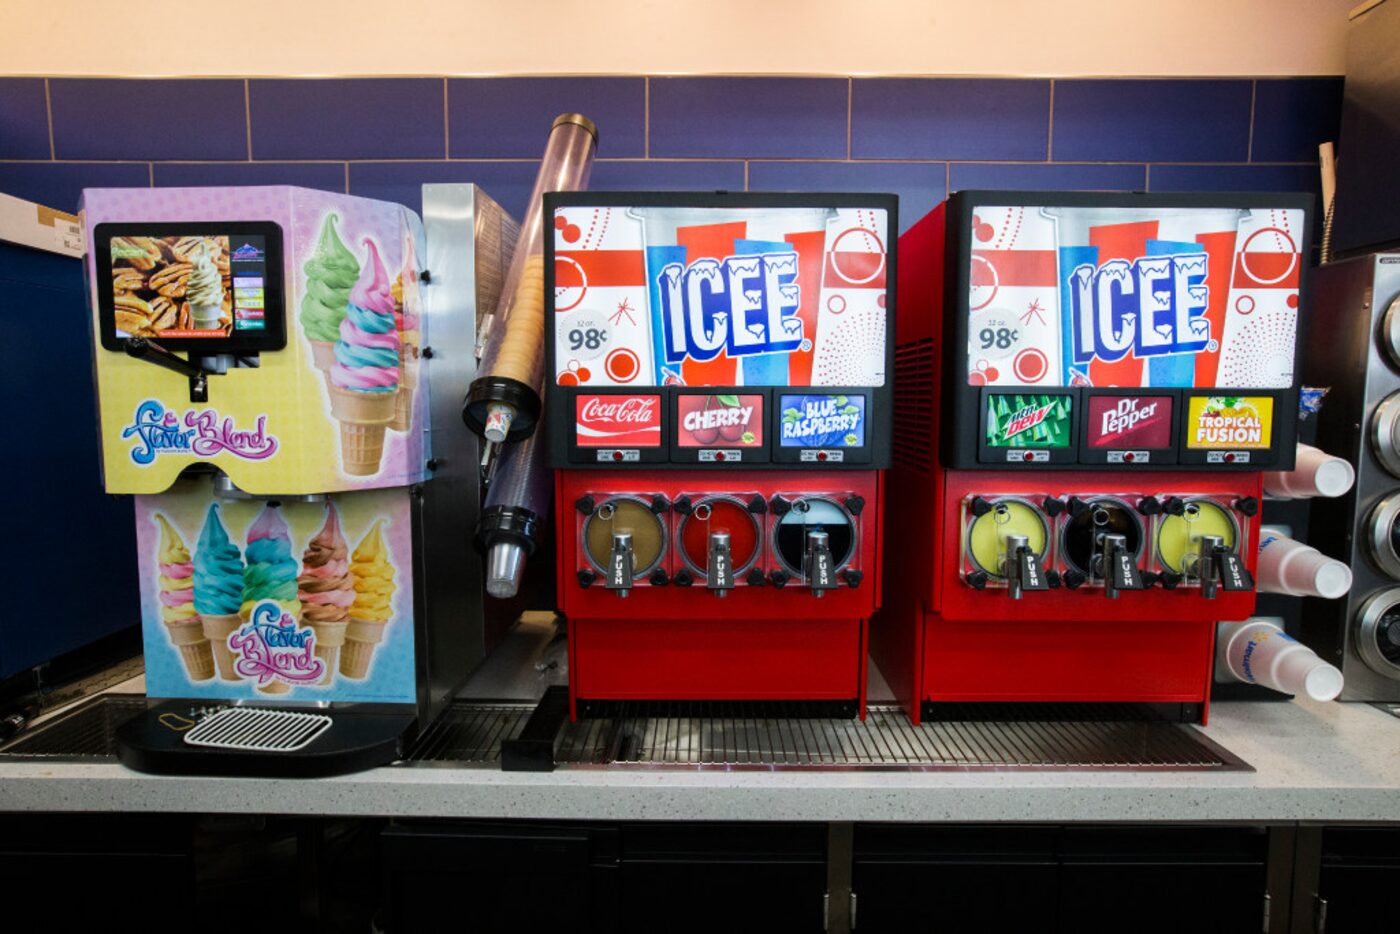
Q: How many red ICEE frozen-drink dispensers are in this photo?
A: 2